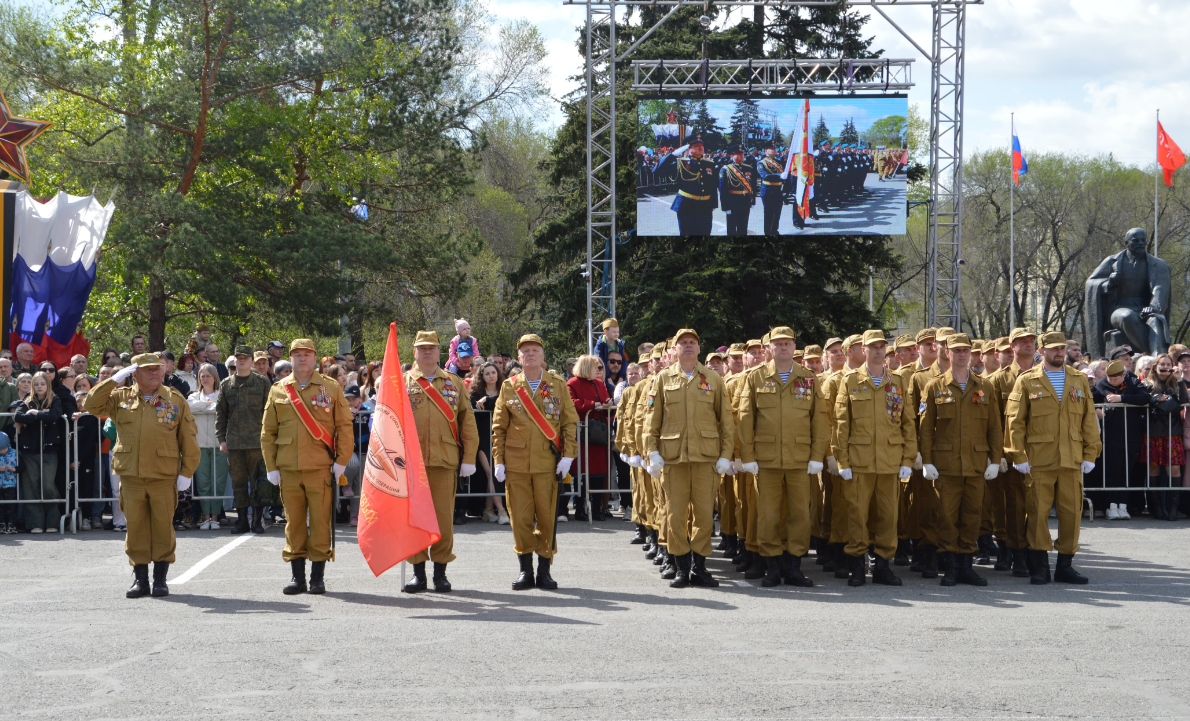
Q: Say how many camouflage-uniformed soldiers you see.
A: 1